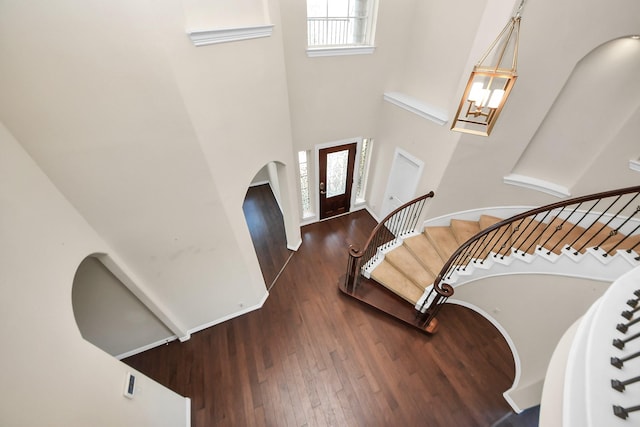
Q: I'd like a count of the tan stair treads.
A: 11